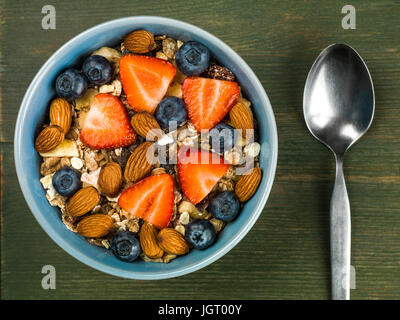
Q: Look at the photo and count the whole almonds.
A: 12